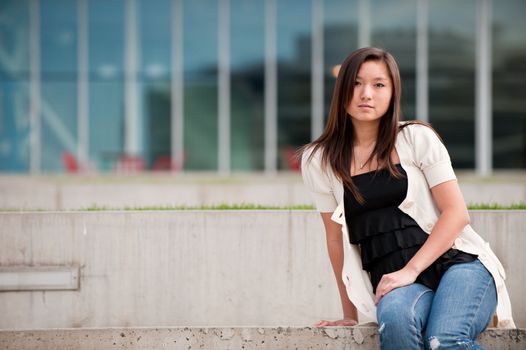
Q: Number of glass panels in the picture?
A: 11